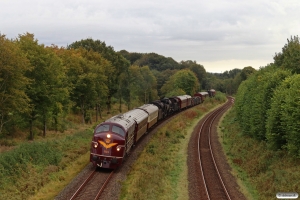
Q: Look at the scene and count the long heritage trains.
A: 1